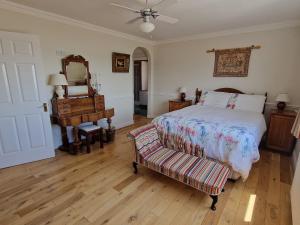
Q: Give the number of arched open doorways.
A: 1